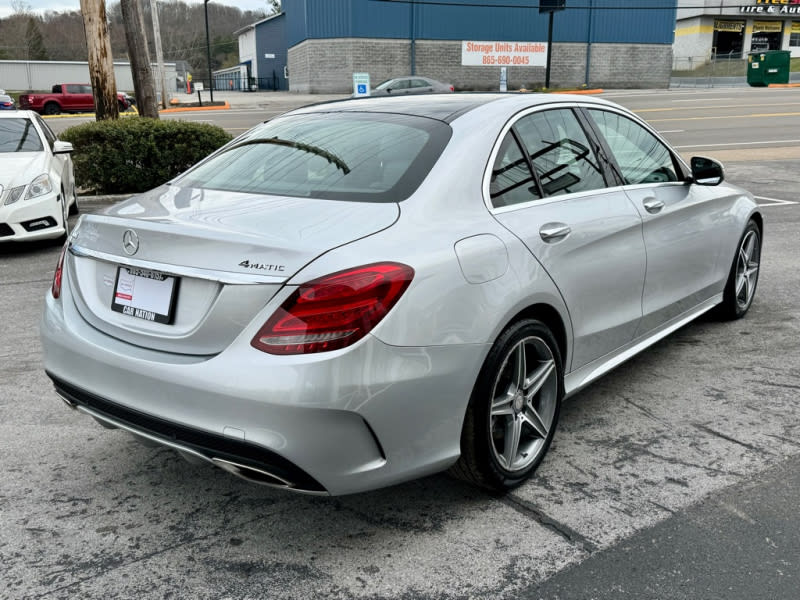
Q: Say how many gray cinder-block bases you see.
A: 1